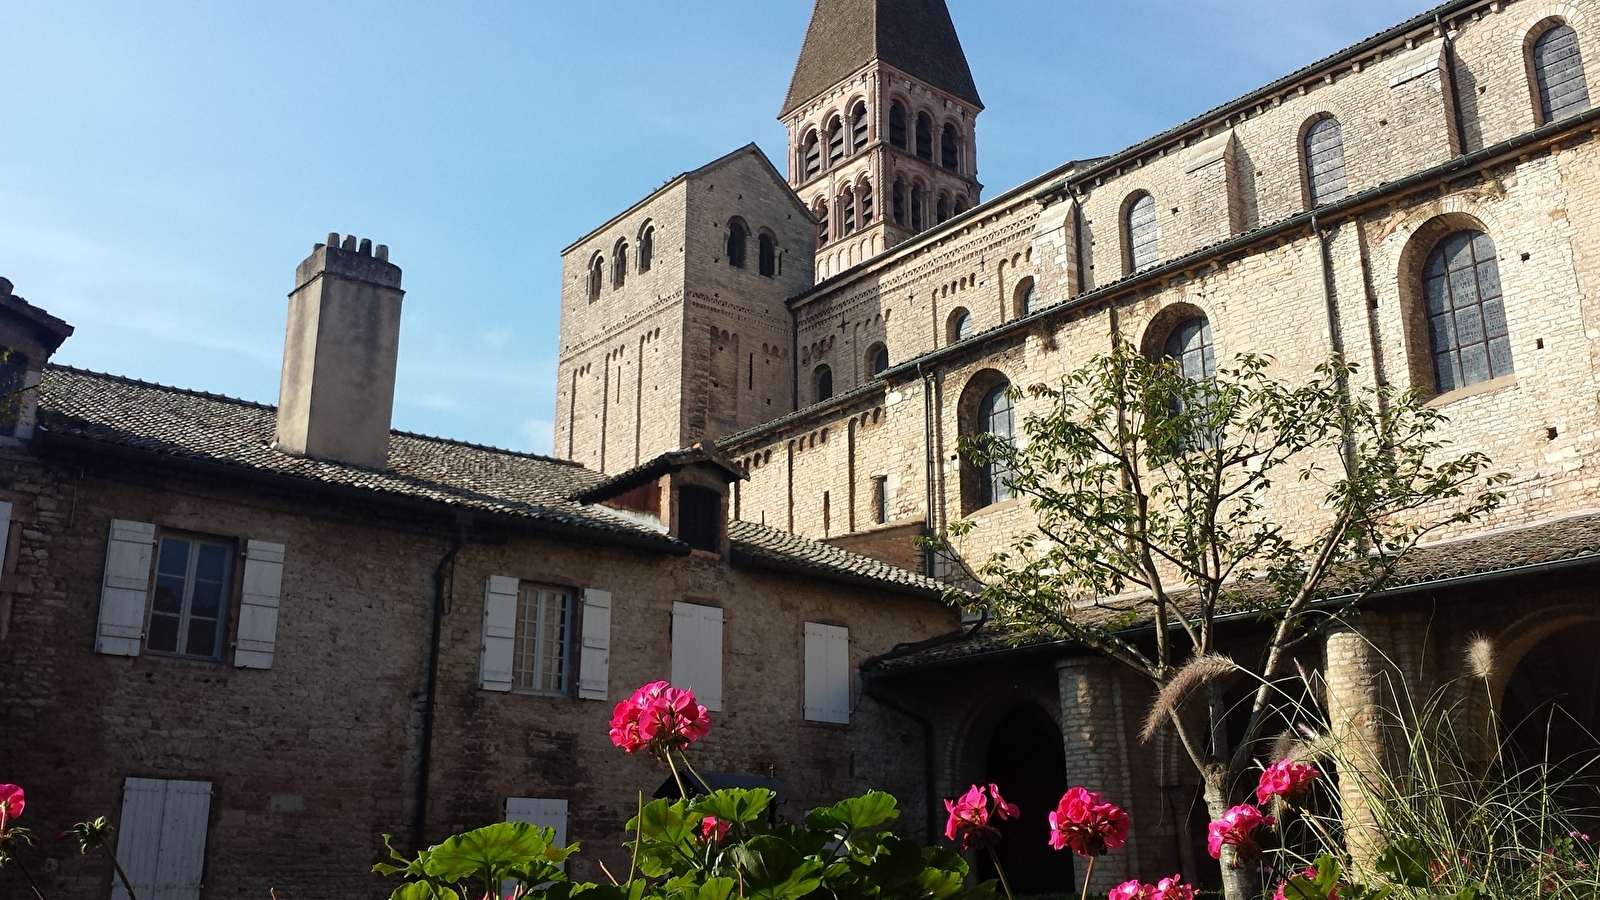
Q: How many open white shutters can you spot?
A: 4